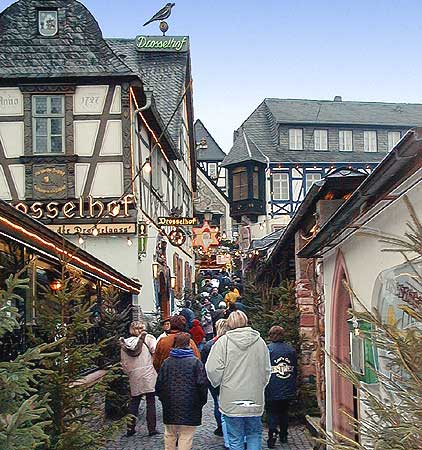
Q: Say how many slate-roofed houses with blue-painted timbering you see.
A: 1